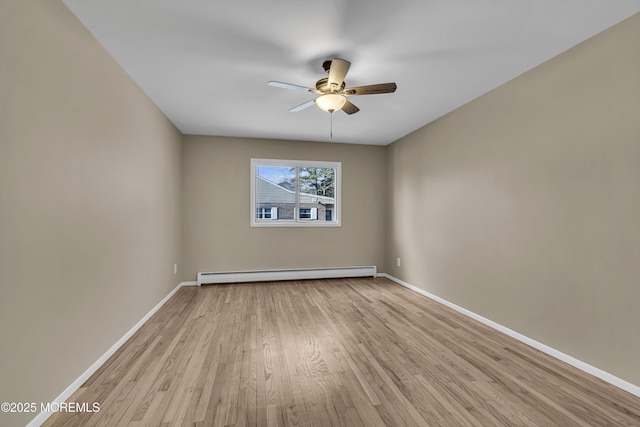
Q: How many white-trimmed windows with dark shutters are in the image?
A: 0